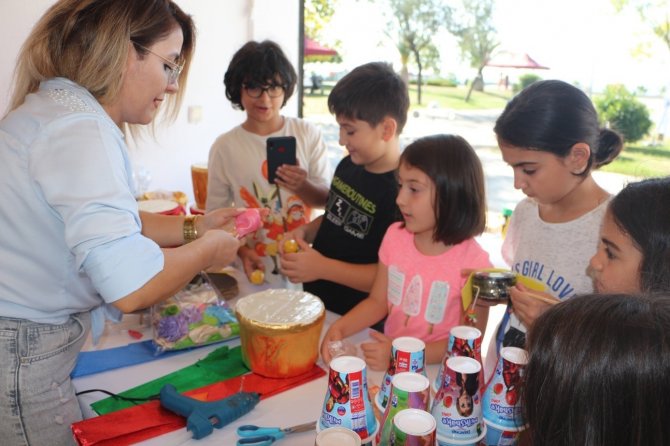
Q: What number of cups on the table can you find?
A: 8